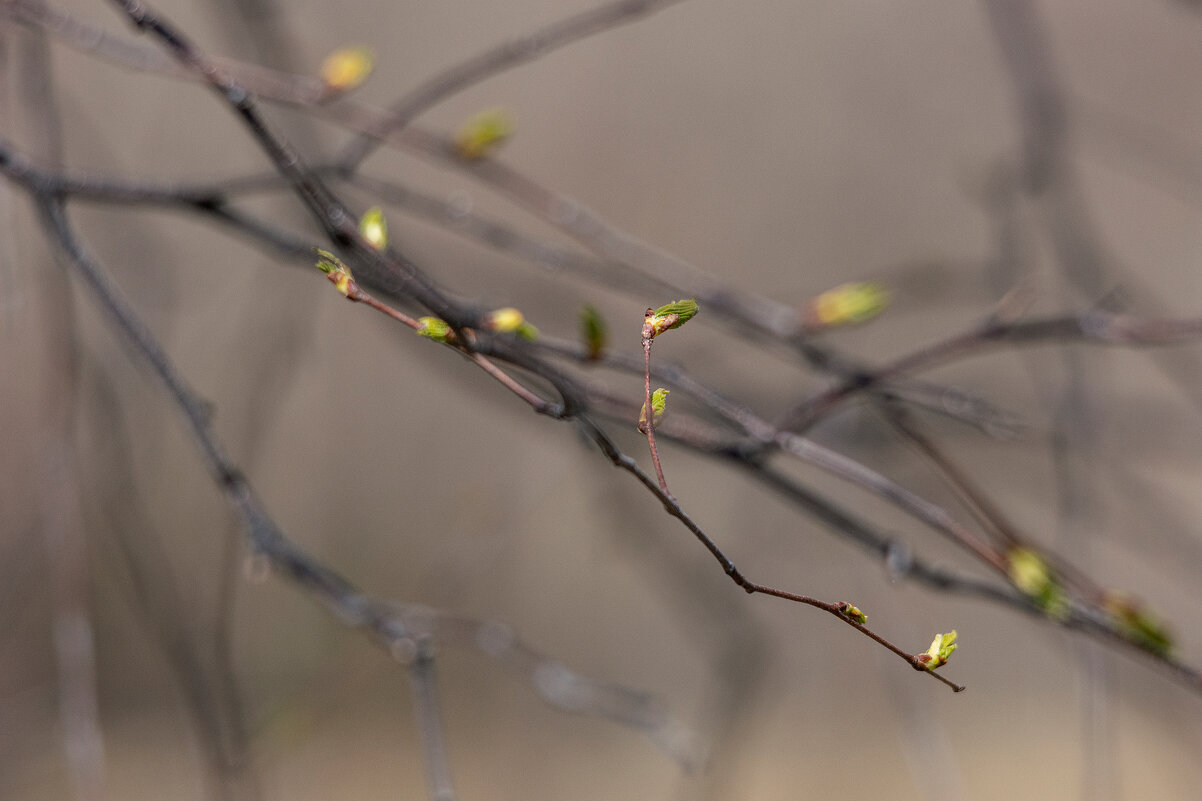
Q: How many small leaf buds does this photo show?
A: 14